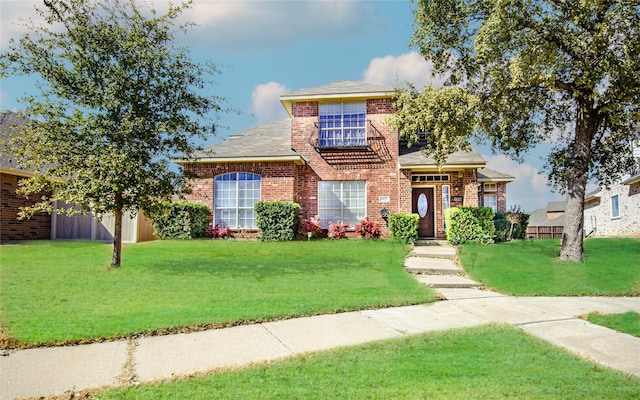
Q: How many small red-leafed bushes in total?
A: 4